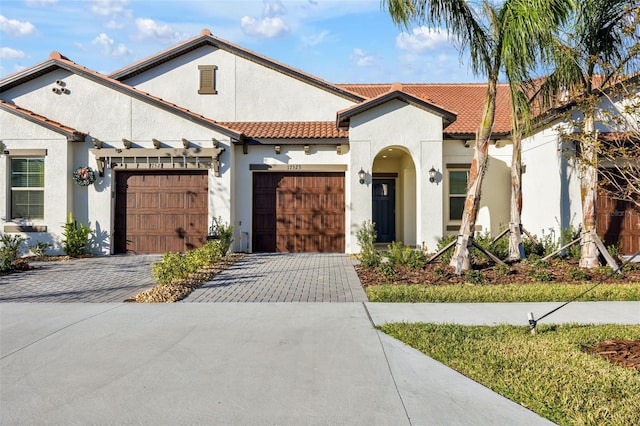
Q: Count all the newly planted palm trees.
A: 3